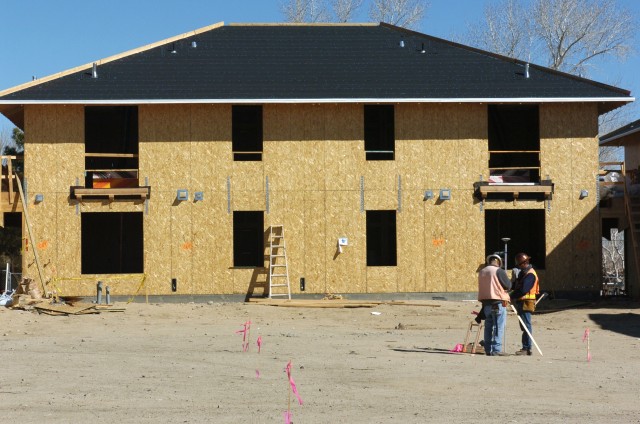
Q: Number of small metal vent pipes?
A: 6